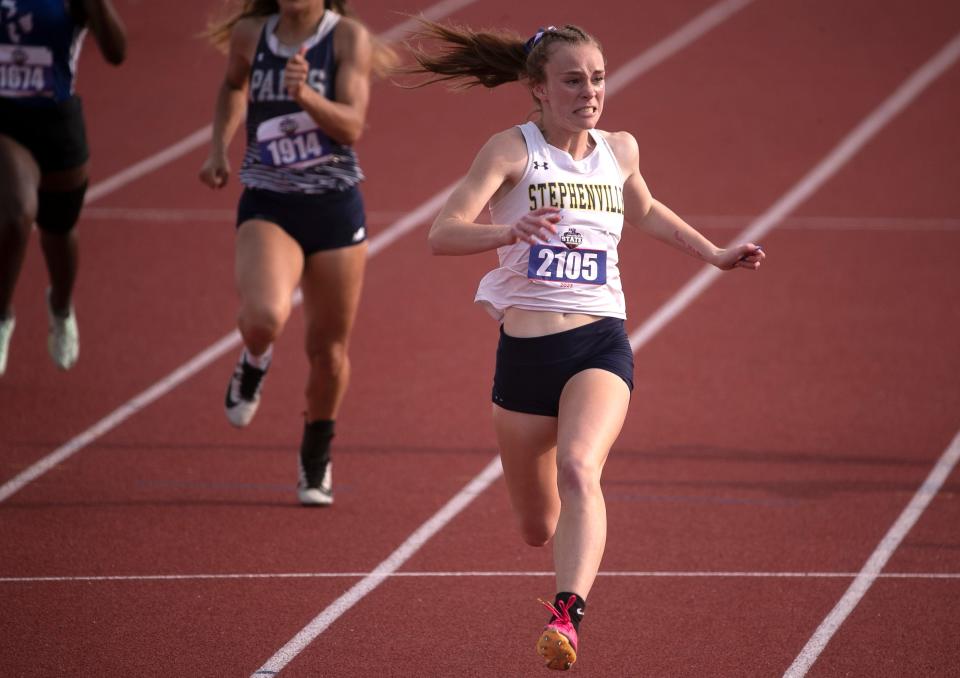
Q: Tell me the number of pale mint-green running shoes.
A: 2